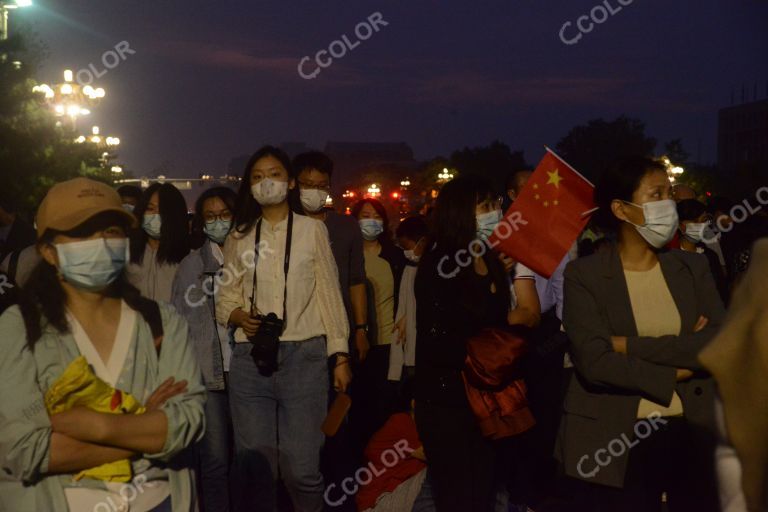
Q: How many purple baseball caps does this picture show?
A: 0